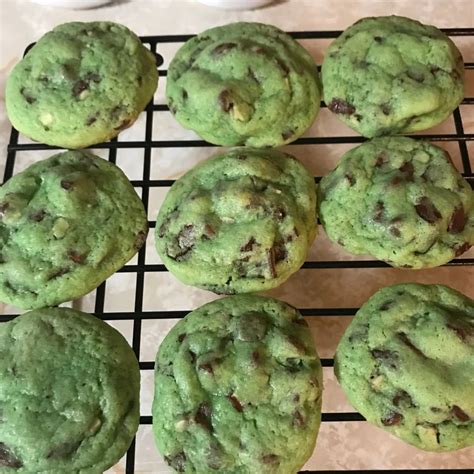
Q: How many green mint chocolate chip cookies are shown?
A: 9